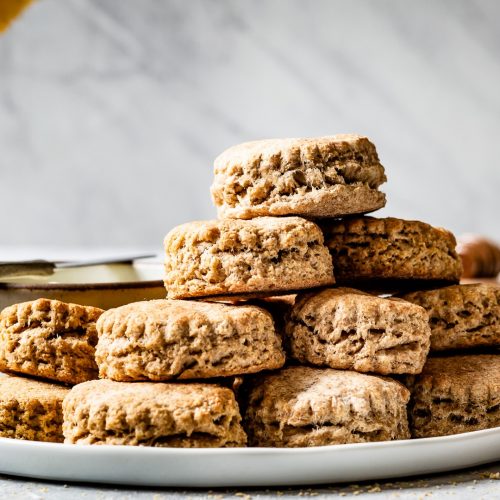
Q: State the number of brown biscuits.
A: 11